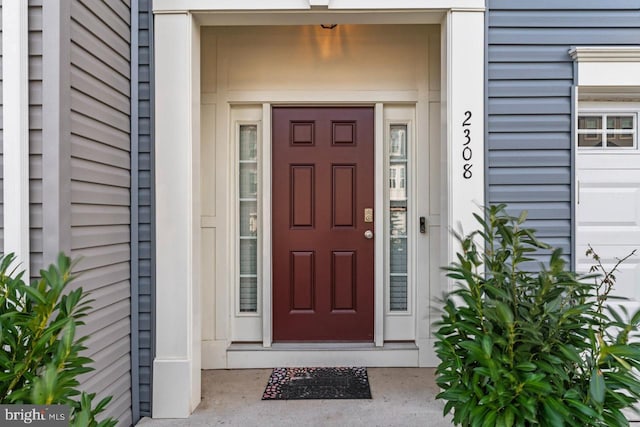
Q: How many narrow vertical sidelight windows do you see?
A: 2